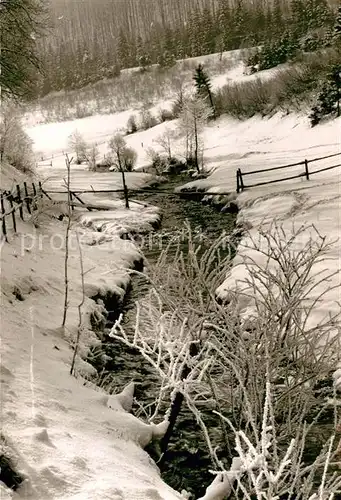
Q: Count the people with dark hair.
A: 0